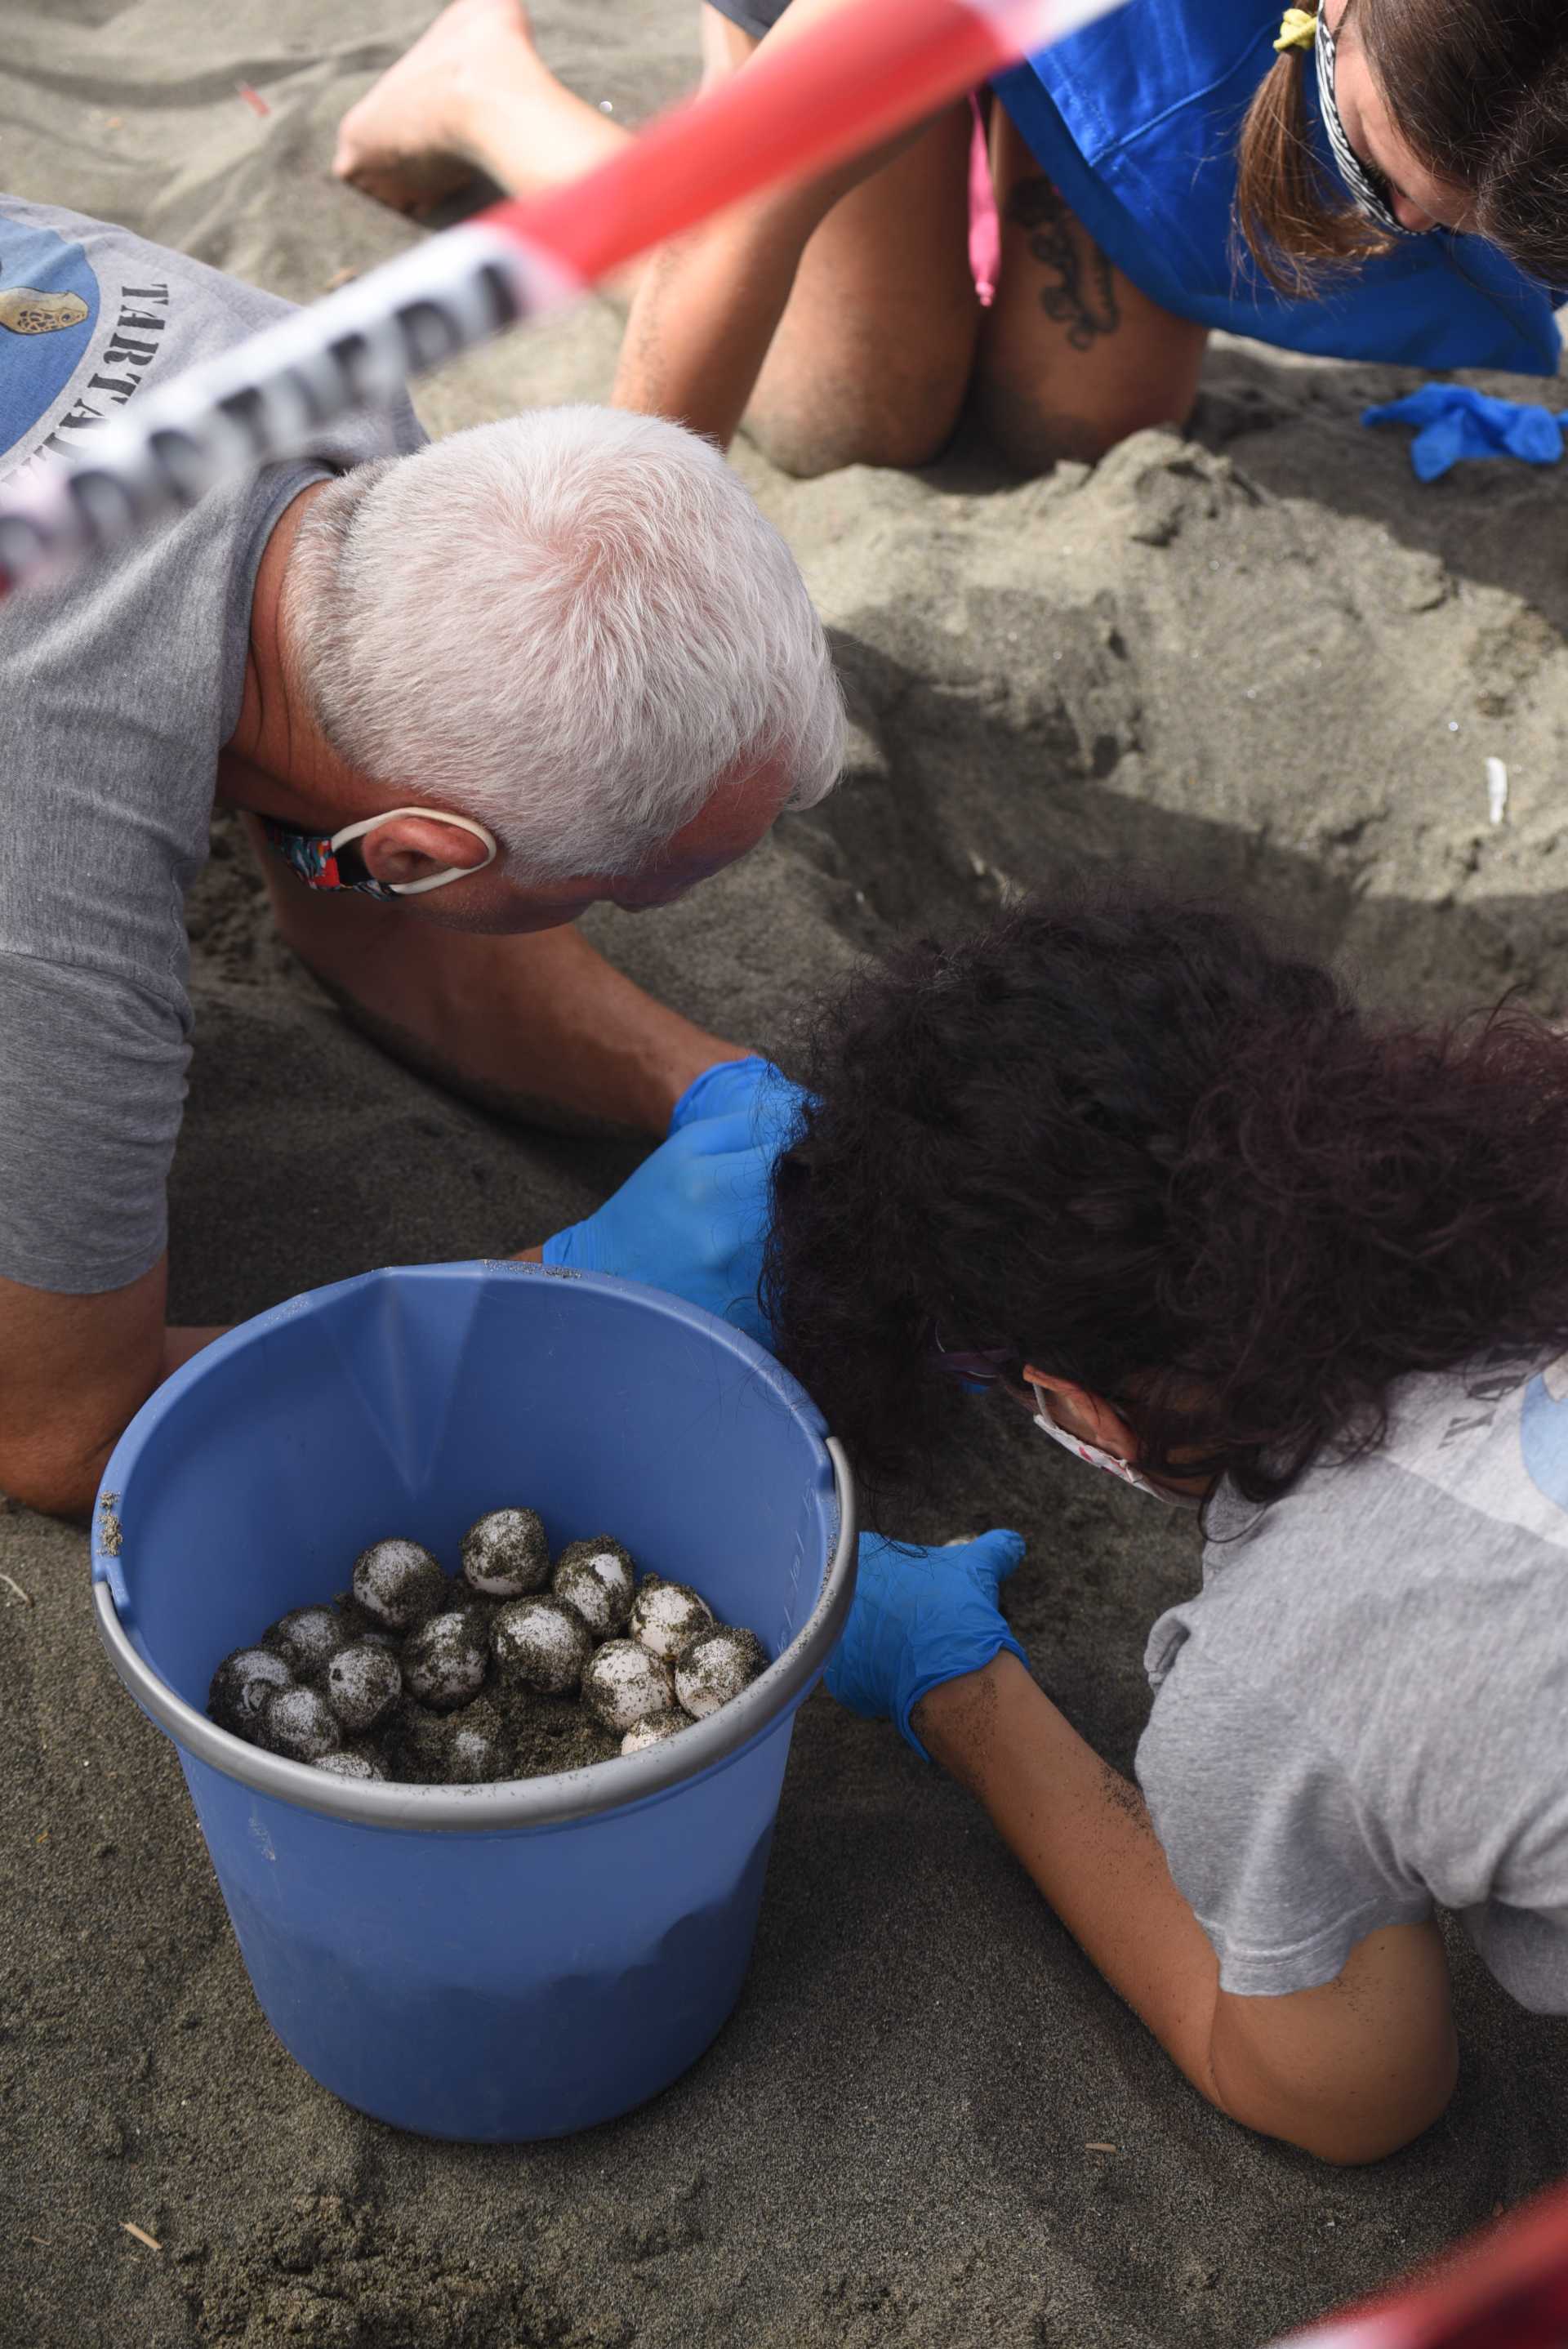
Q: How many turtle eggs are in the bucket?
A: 15